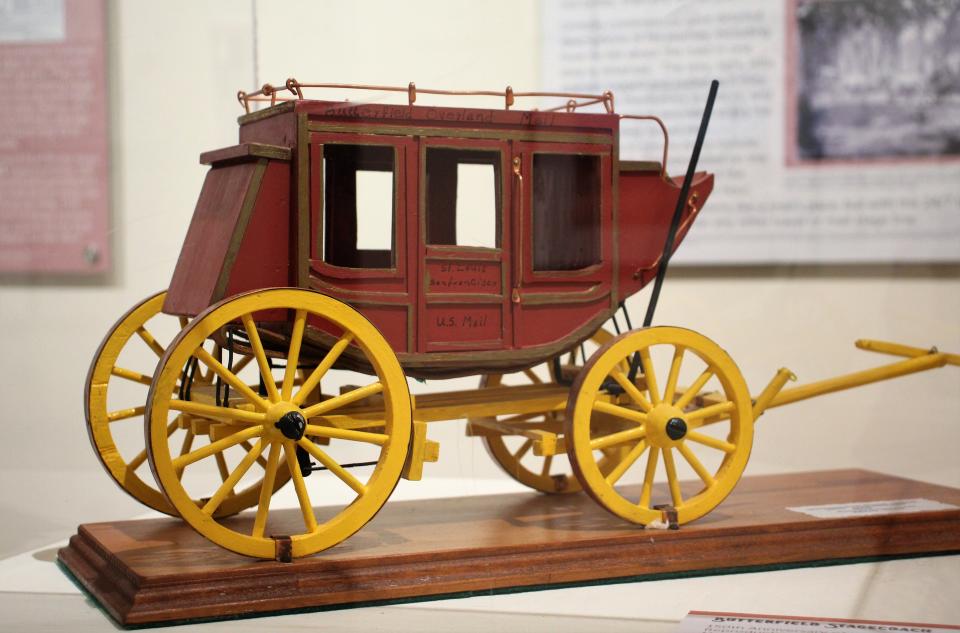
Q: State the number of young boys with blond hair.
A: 0